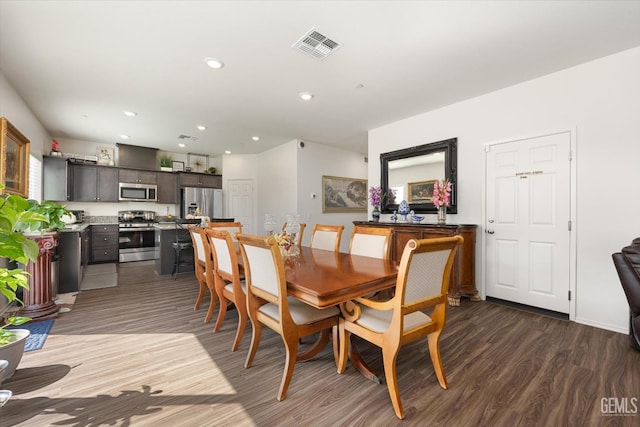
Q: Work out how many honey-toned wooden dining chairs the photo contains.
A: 8